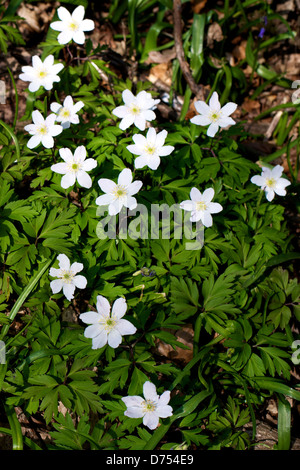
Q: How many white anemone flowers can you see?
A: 14